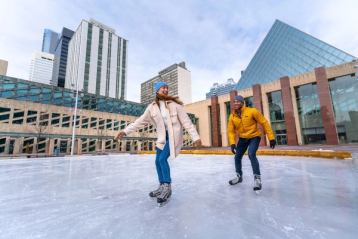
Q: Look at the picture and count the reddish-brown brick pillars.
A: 5